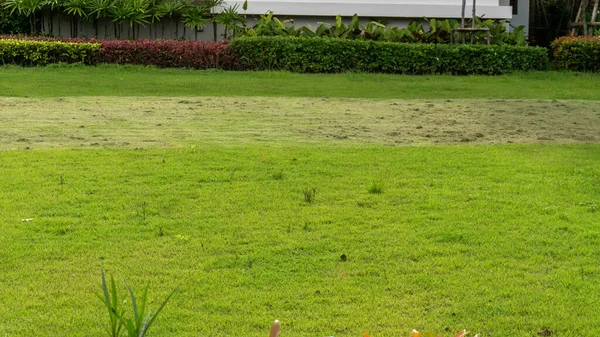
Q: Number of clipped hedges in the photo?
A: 4